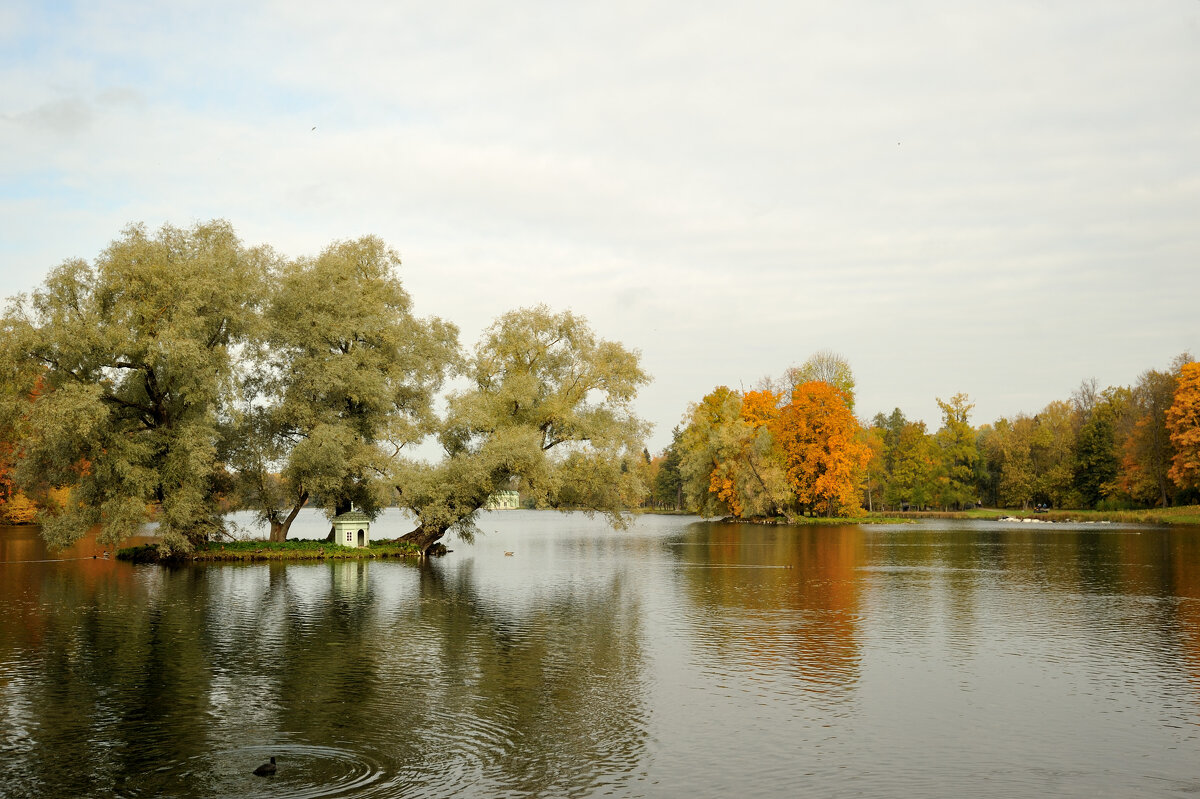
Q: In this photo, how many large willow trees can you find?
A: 3